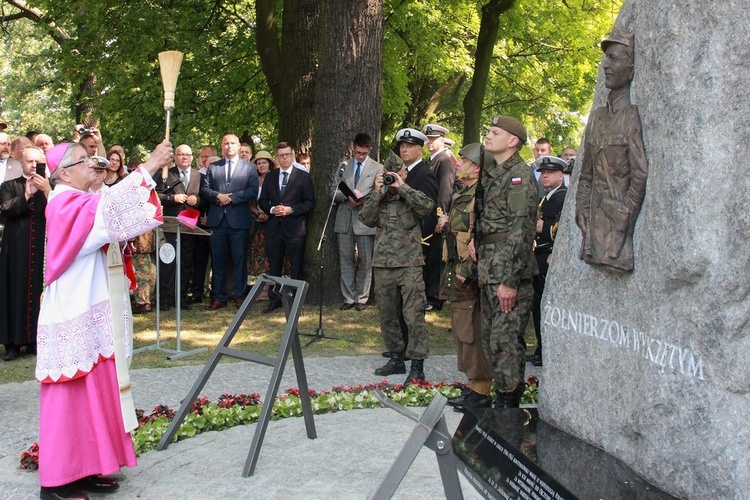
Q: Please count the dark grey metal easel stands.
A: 2